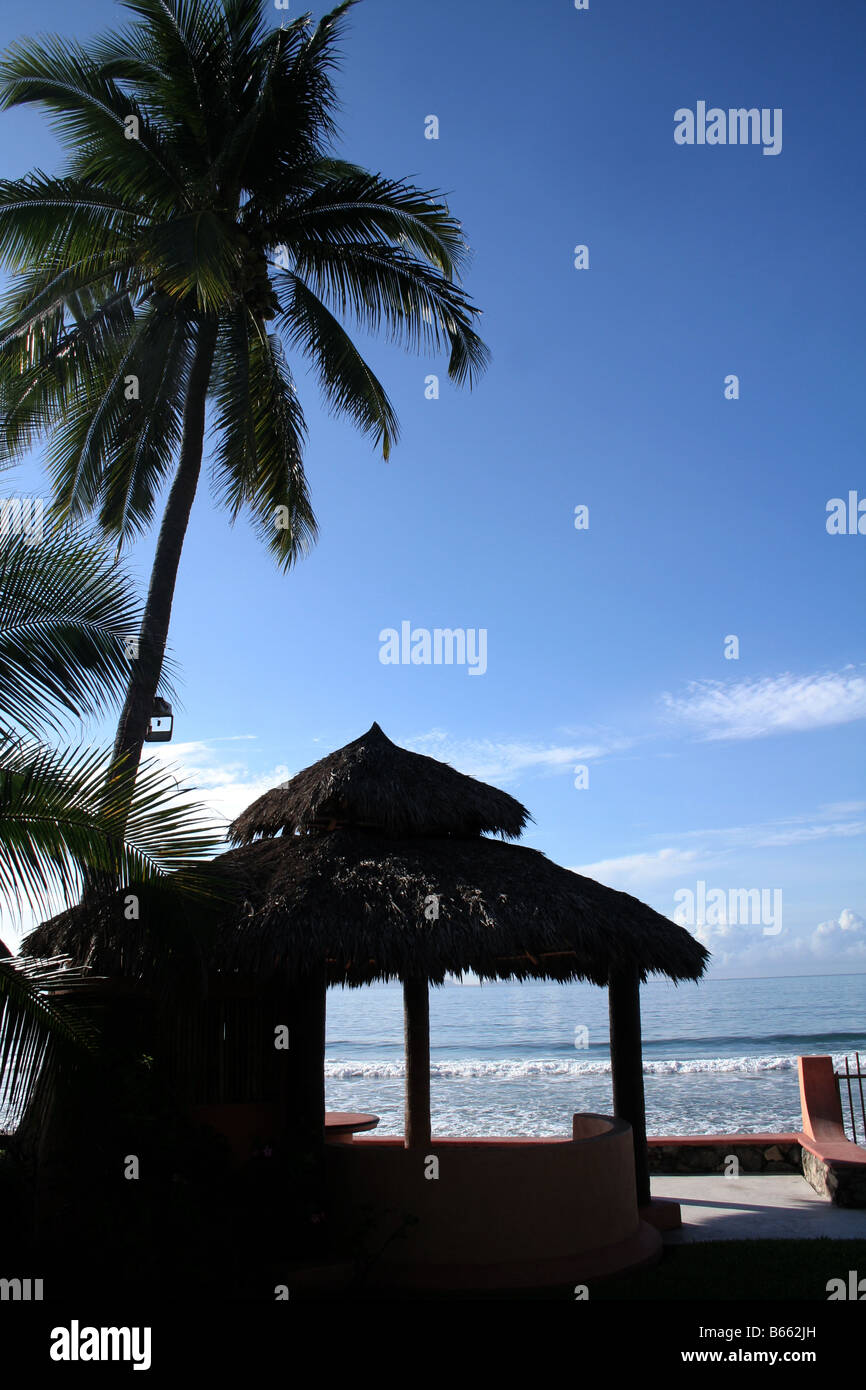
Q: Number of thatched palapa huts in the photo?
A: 1